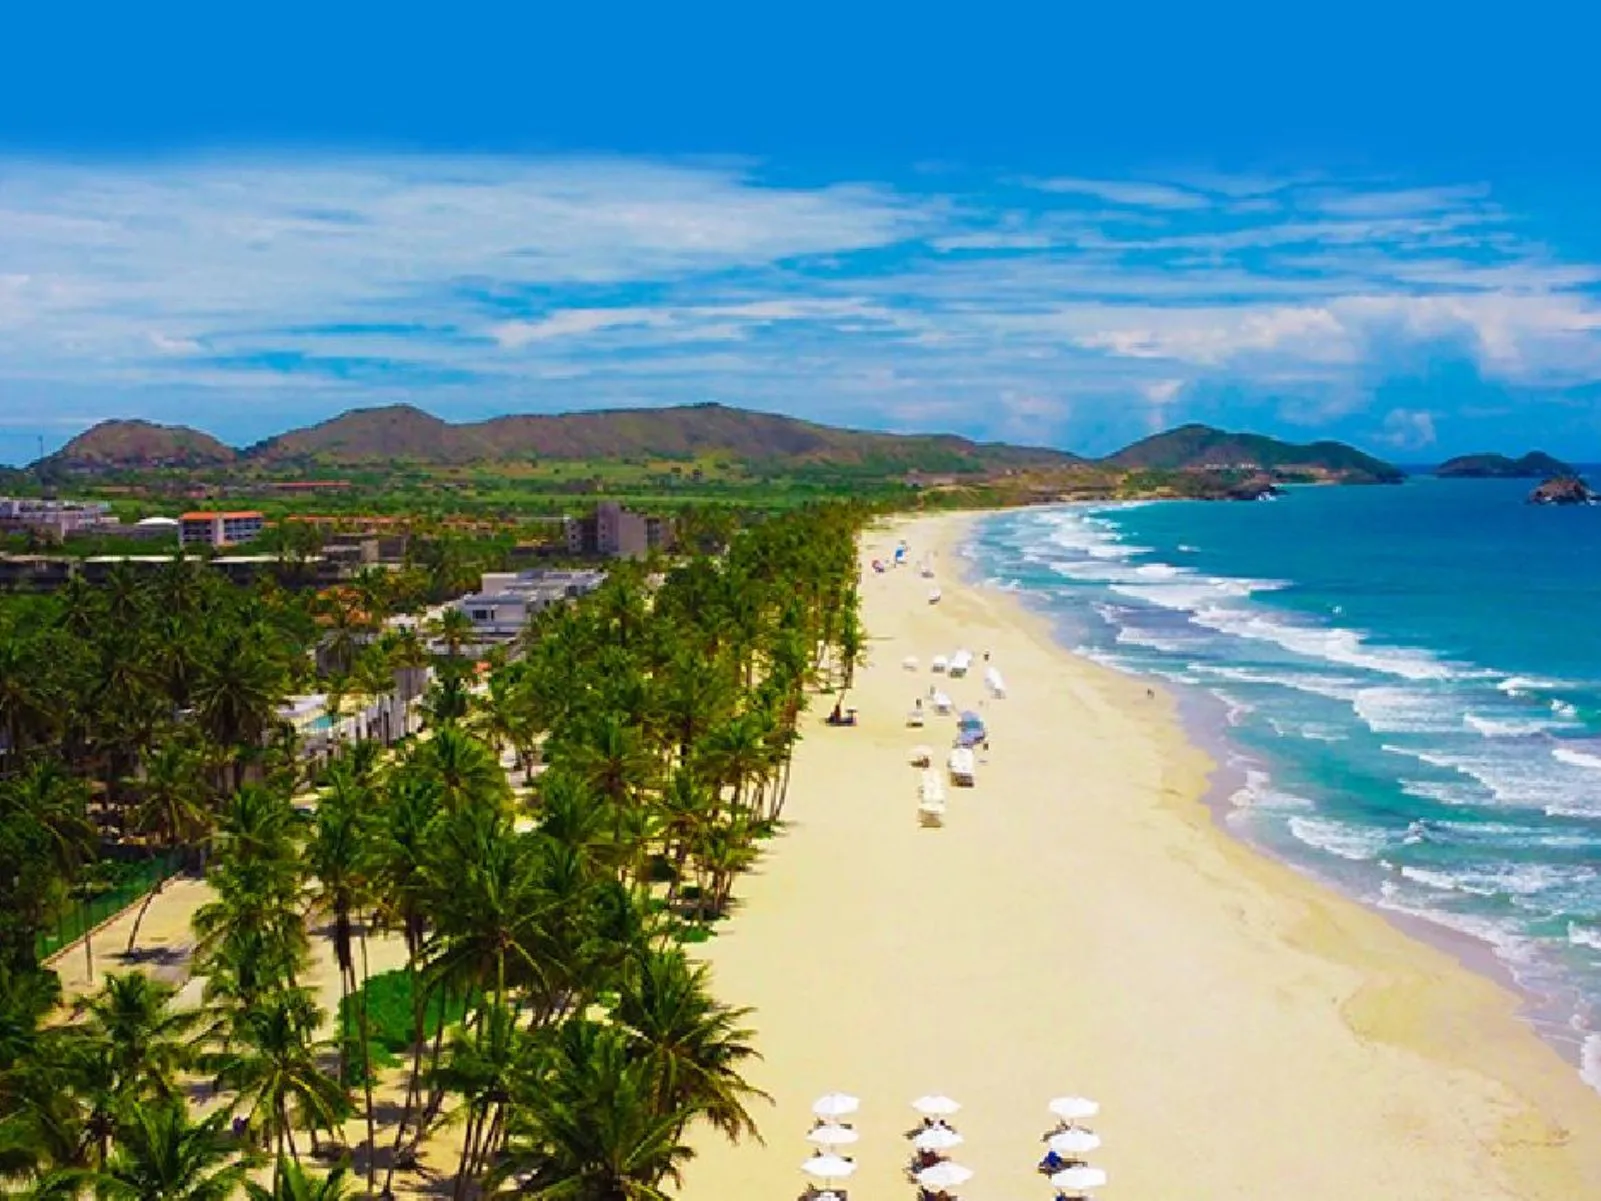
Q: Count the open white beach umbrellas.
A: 9